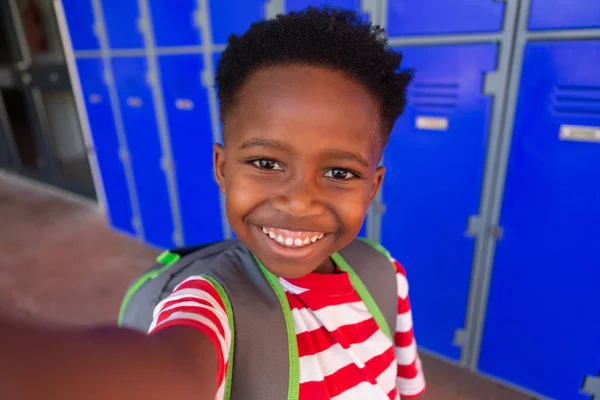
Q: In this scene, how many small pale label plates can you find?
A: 5